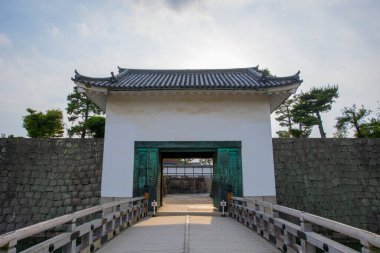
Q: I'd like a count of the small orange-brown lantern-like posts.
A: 2